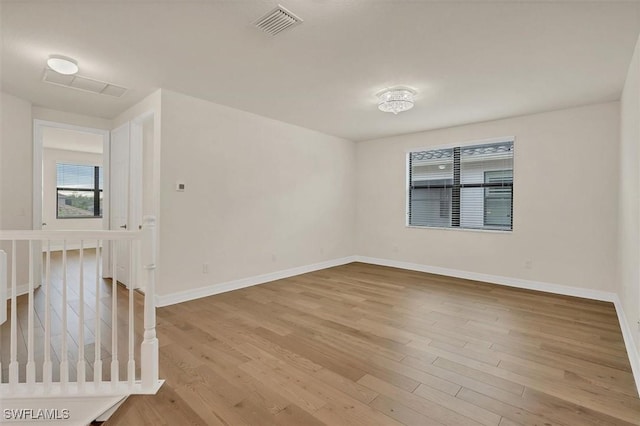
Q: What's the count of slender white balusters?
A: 8